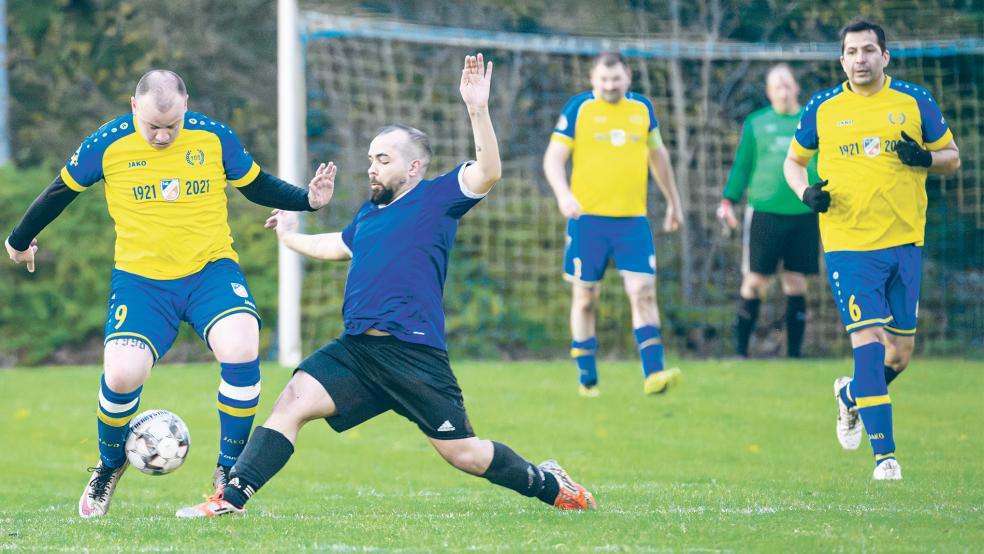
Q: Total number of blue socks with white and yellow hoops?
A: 2